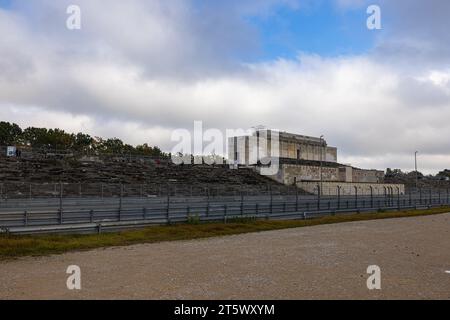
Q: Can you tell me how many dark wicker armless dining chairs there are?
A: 0